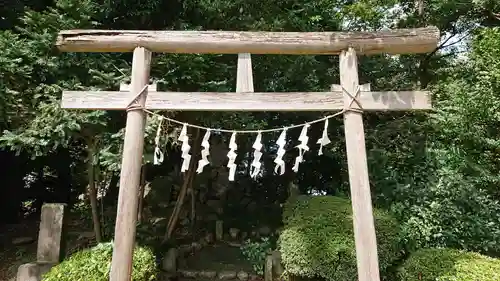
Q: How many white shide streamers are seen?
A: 8